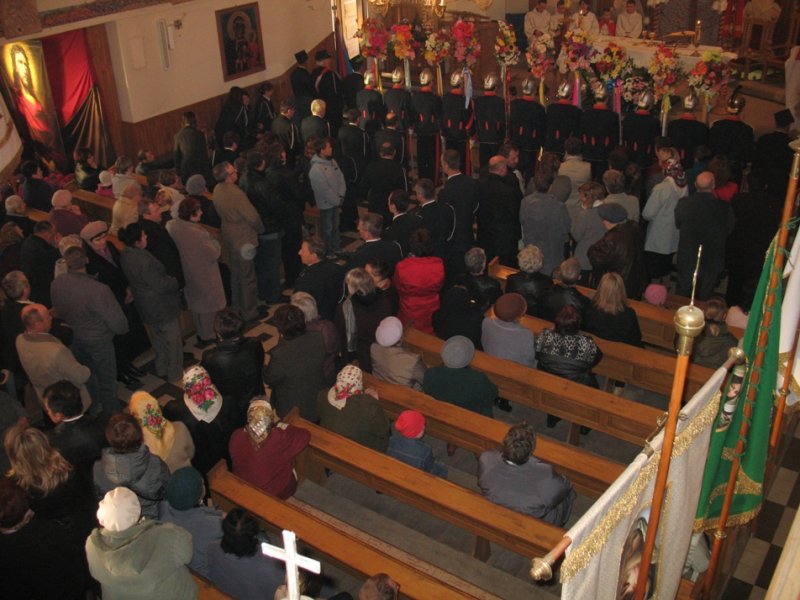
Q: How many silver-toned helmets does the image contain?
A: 11